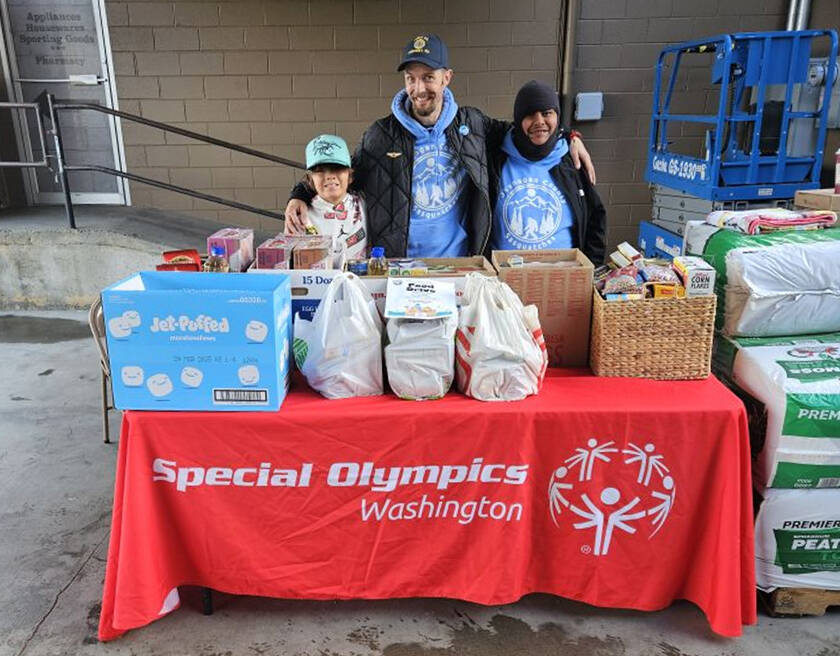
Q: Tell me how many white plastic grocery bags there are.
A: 3